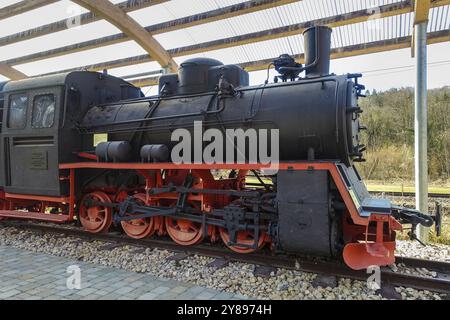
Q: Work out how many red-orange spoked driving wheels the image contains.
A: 4